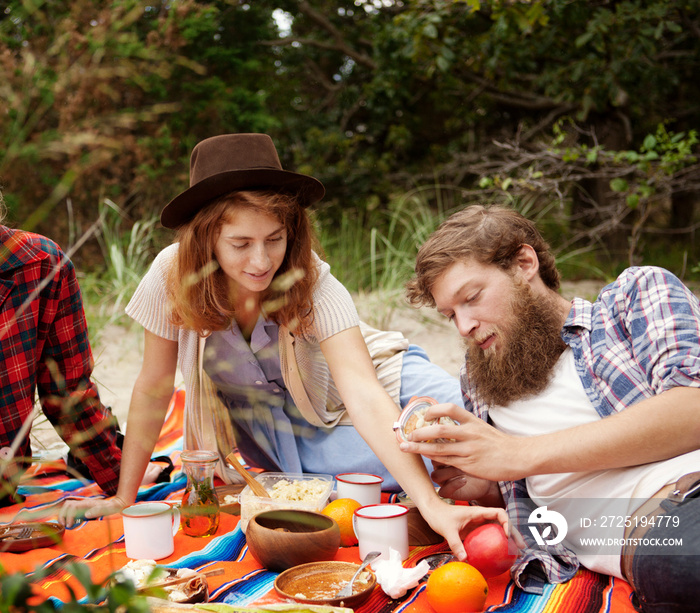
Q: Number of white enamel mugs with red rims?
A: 3